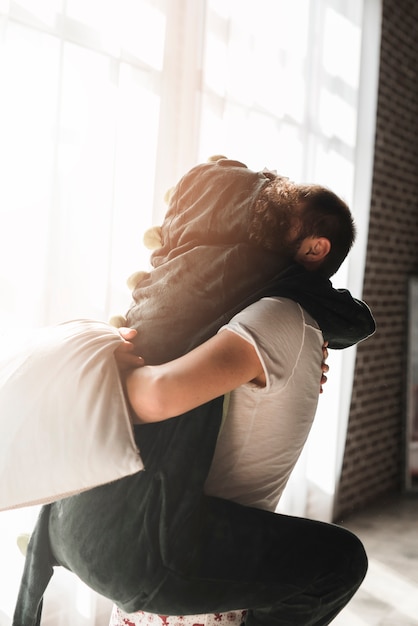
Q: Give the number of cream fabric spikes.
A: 6